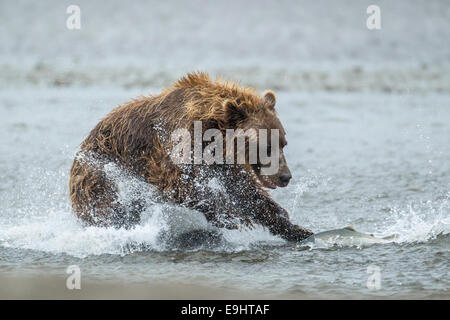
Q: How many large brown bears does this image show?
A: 1